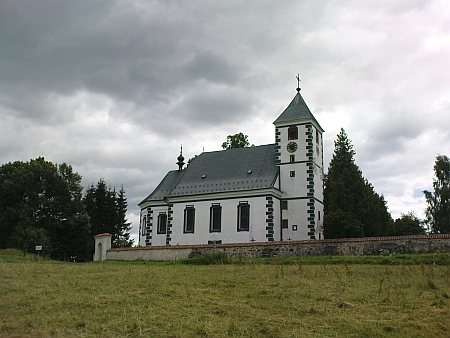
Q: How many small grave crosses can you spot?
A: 2